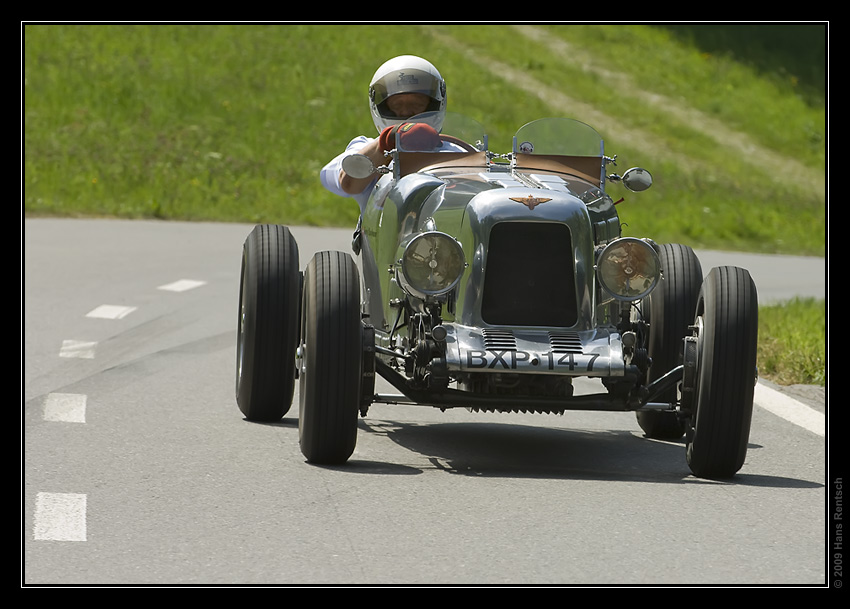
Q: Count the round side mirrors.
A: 2